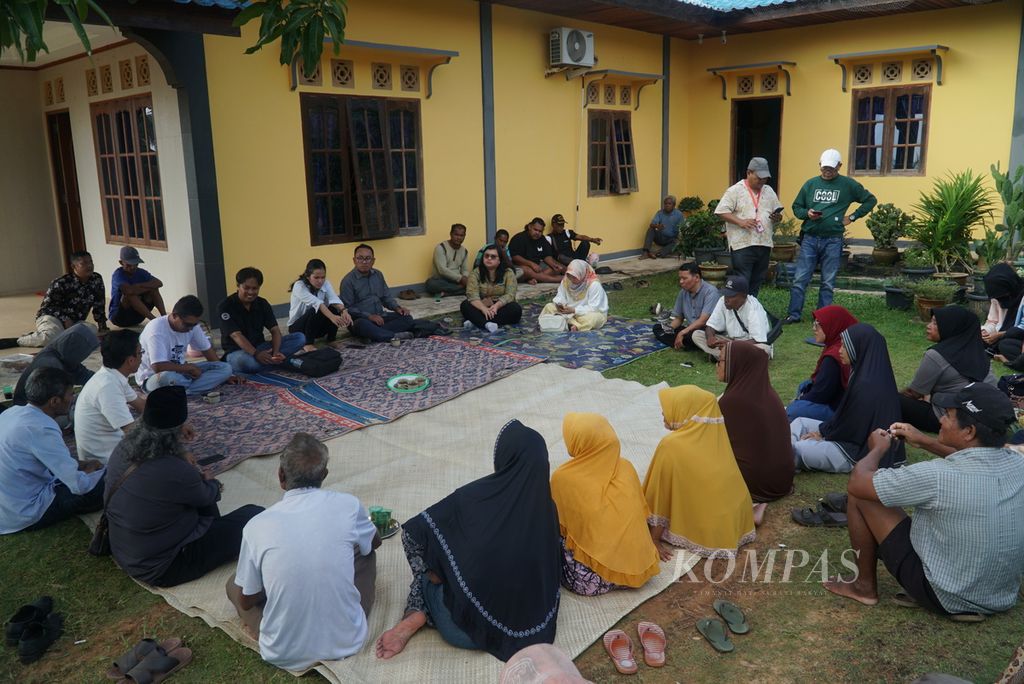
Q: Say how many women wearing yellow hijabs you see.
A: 2